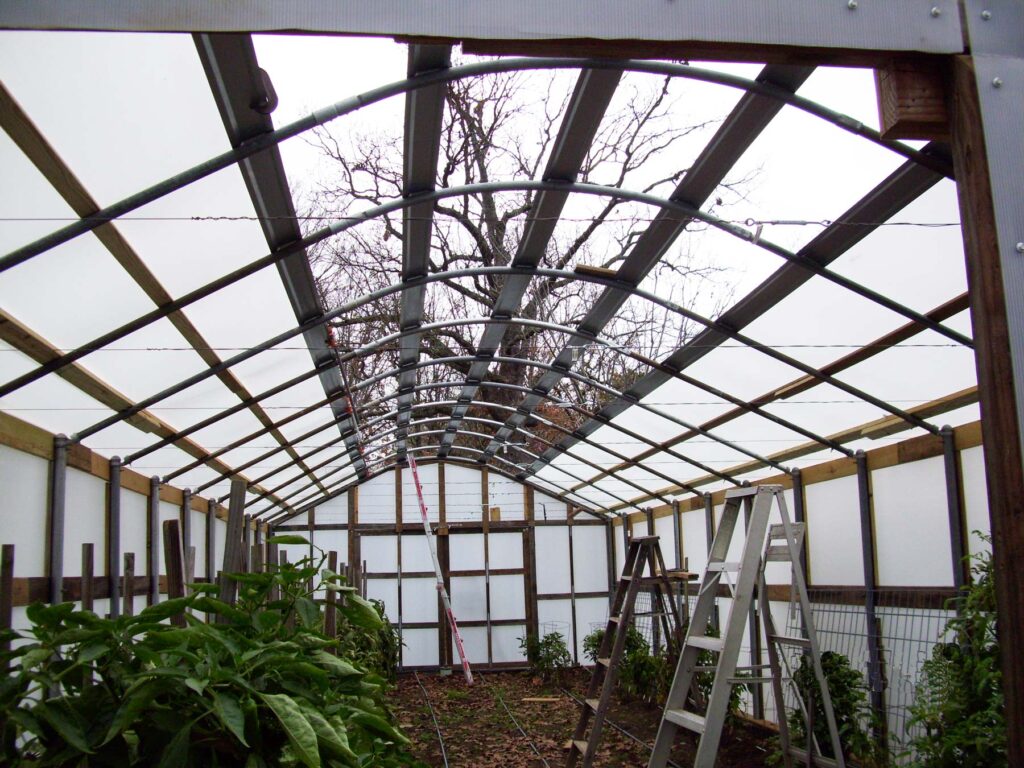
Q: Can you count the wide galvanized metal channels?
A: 5